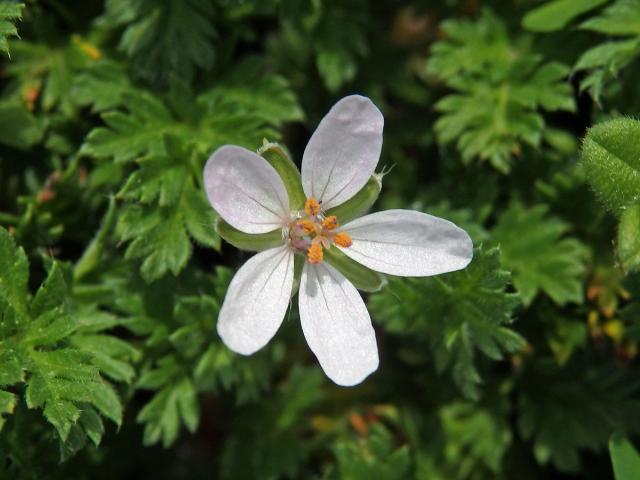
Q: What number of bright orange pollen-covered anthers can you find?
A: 5